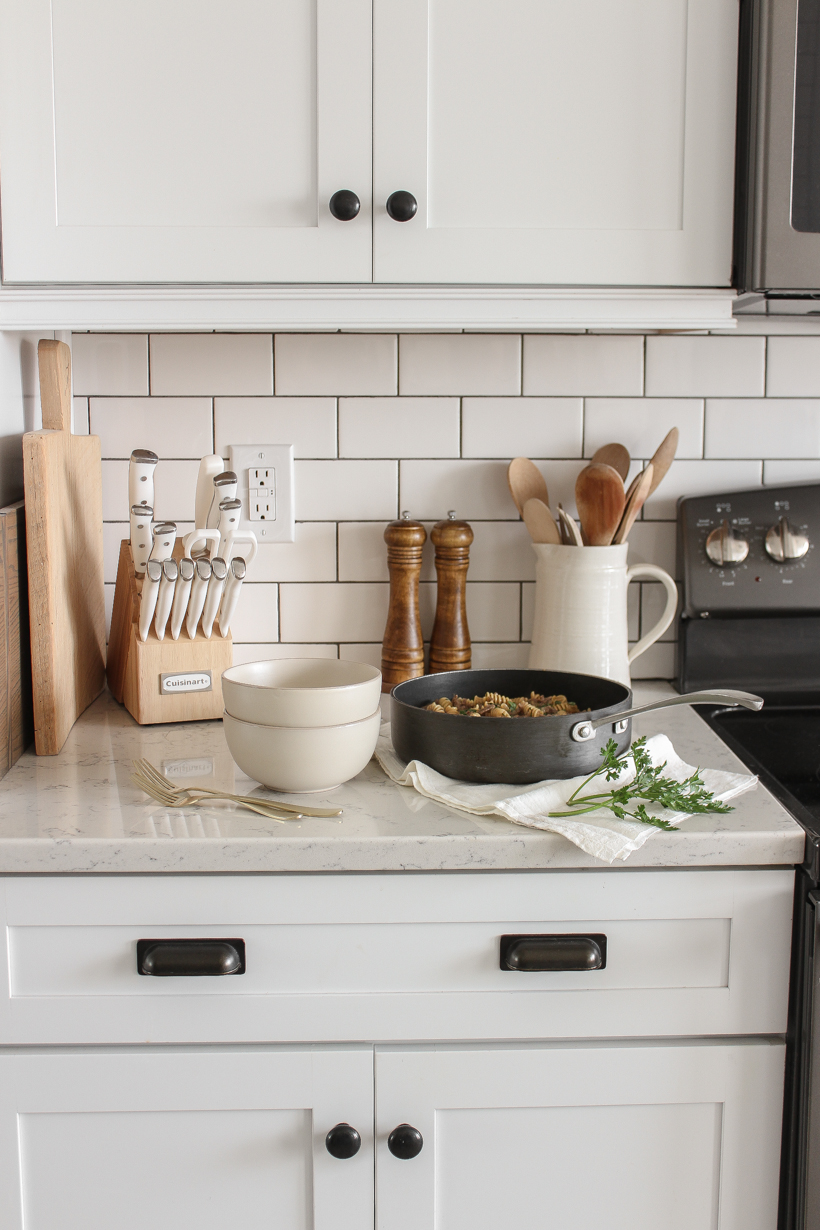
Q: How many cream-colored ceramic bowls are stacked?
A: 2